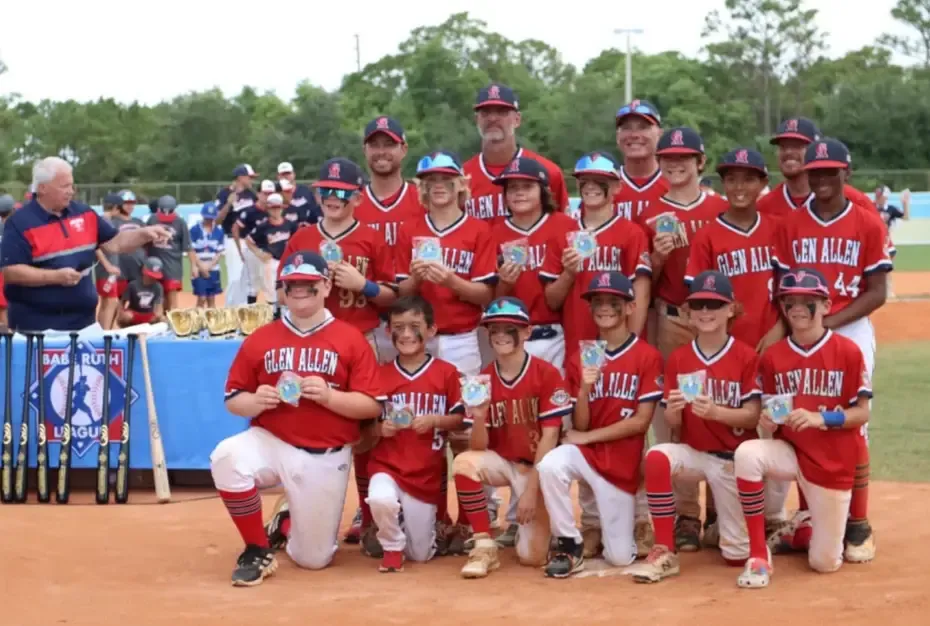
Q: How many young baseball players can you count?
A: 13